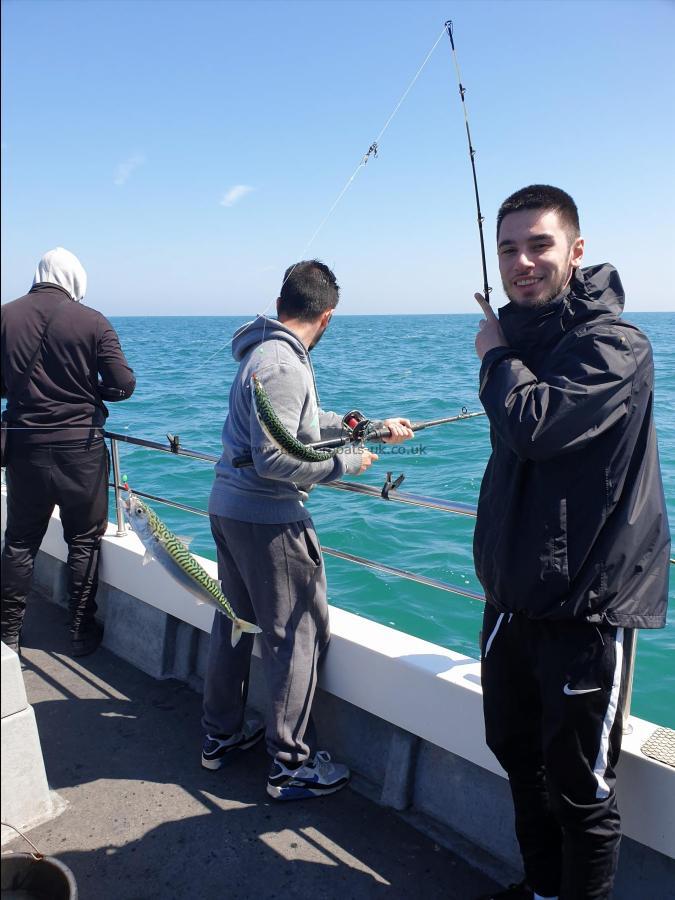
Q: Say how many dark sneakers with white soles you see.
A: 2